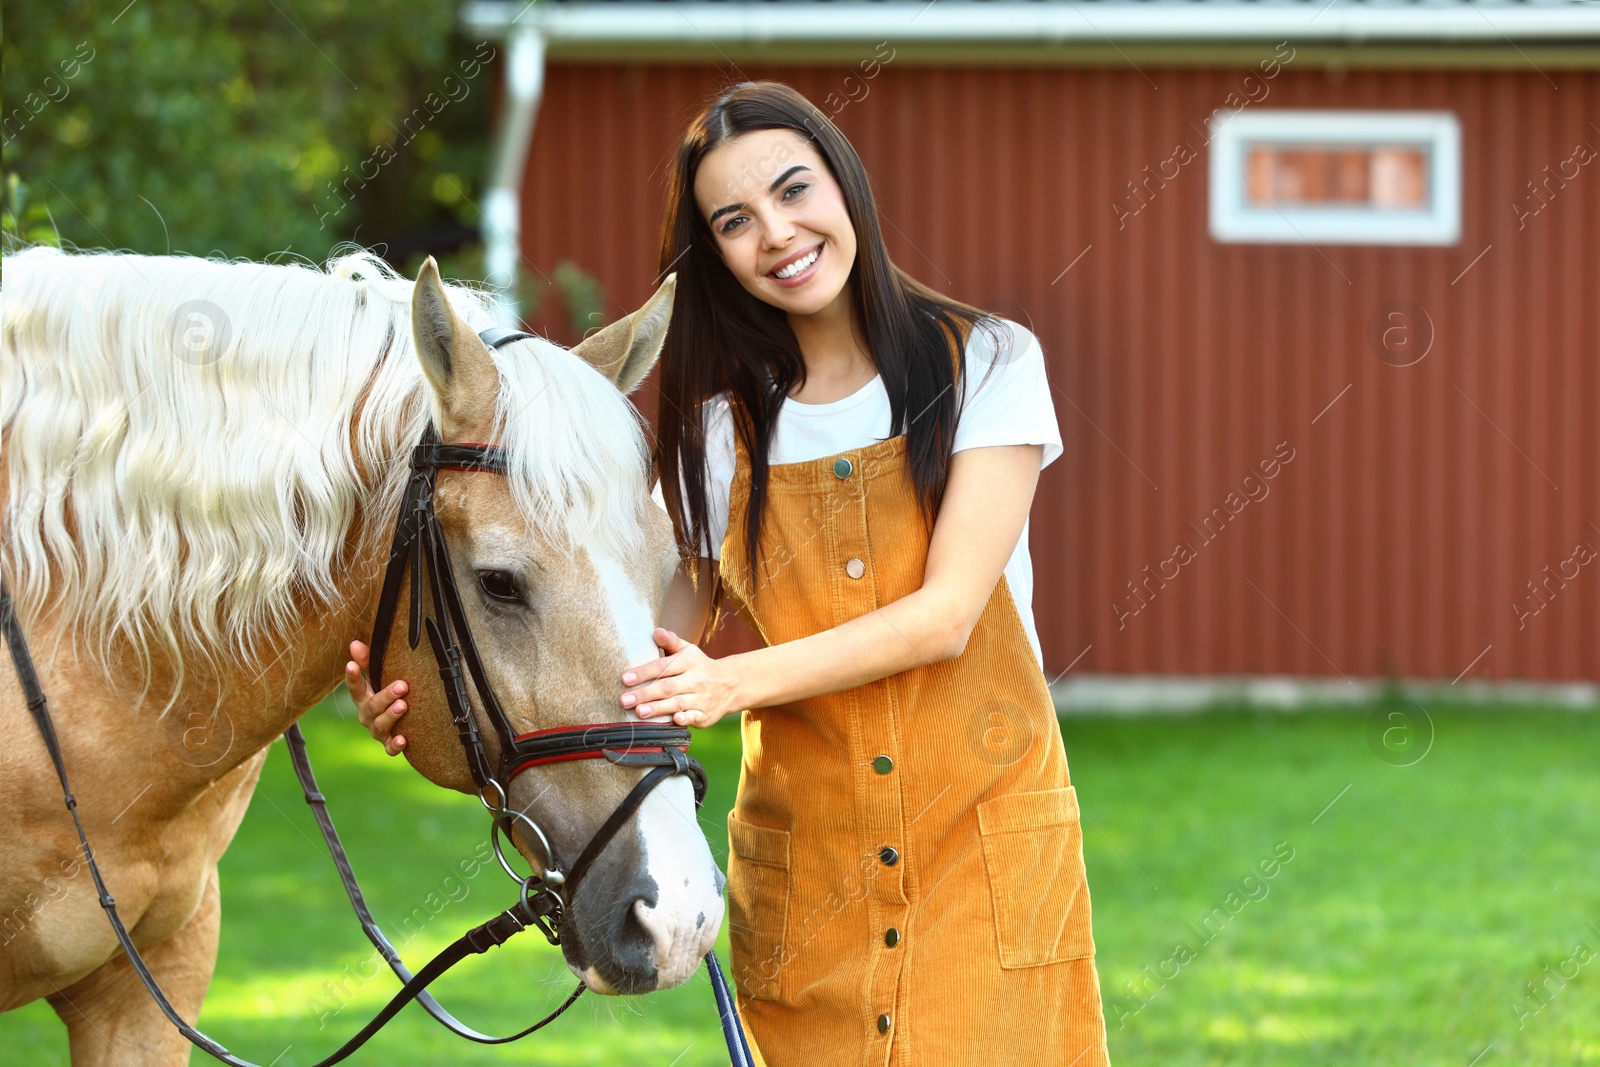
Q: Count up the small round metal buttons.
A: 6